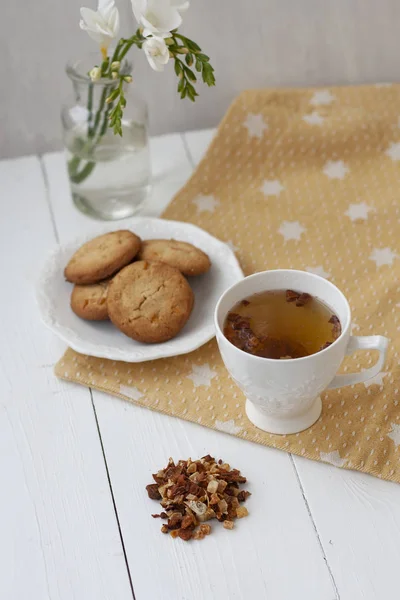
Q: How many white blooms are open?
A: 3